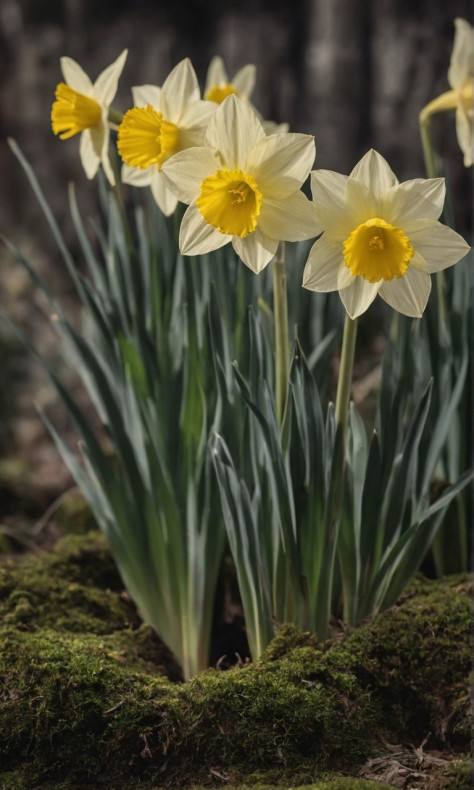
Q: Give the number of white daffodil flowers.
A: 6